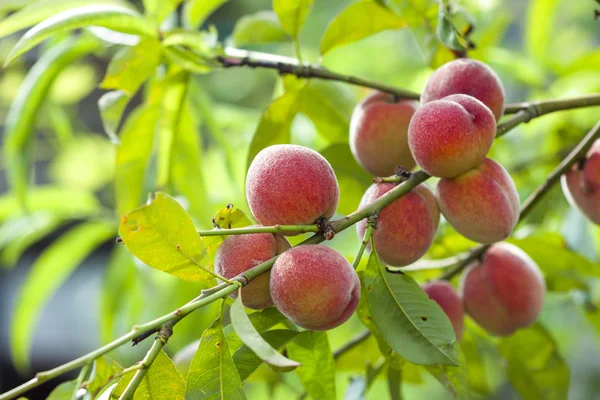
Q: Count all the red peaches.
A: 11